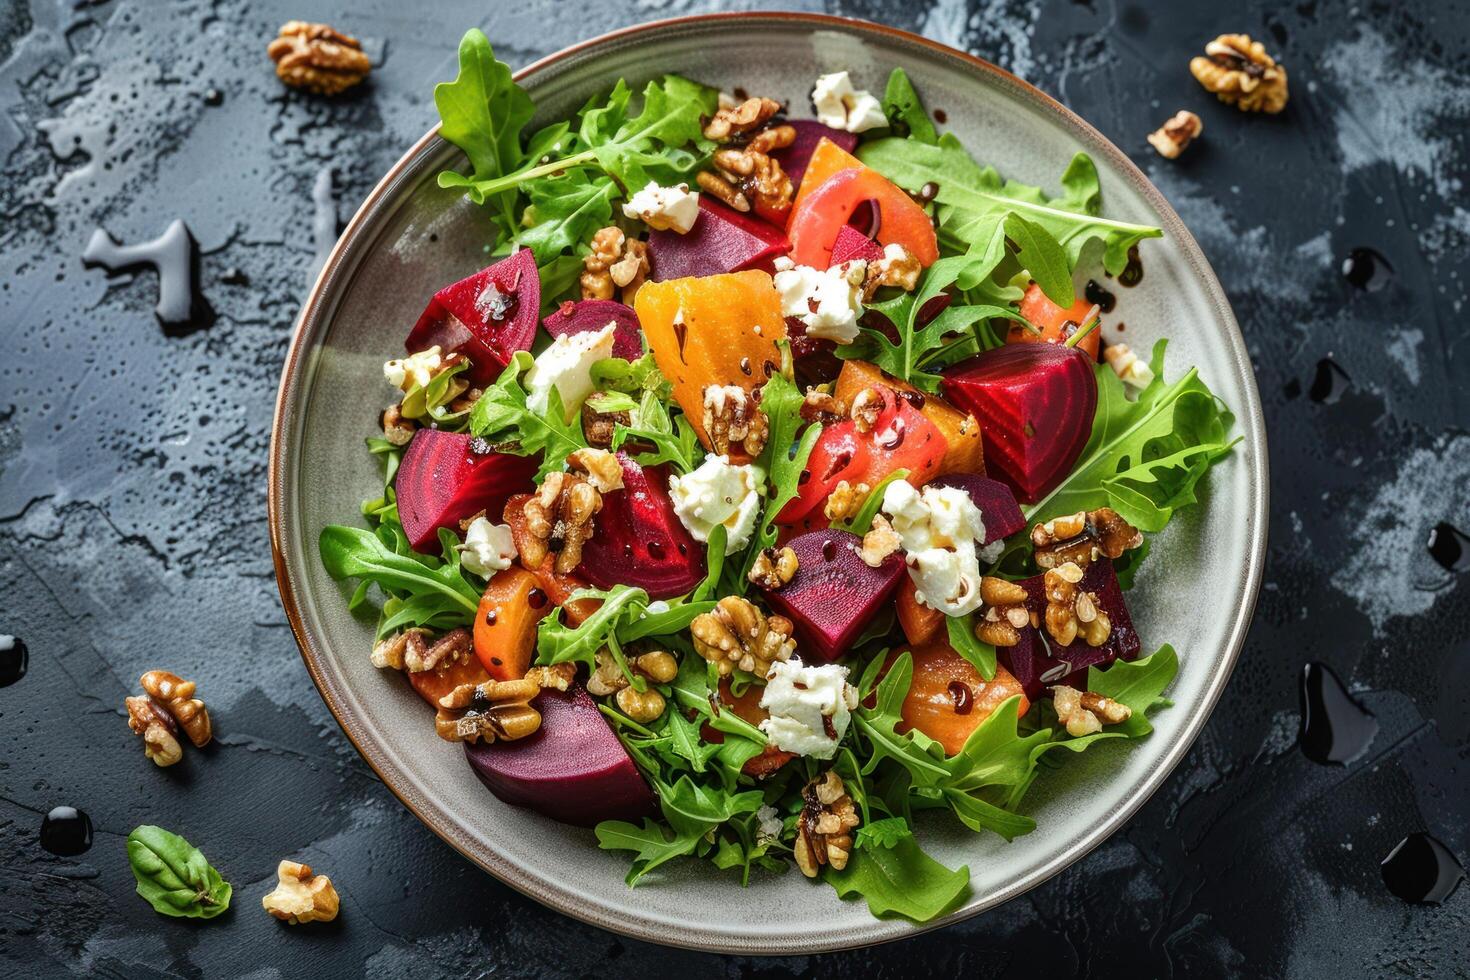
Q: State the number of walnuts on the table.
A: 5